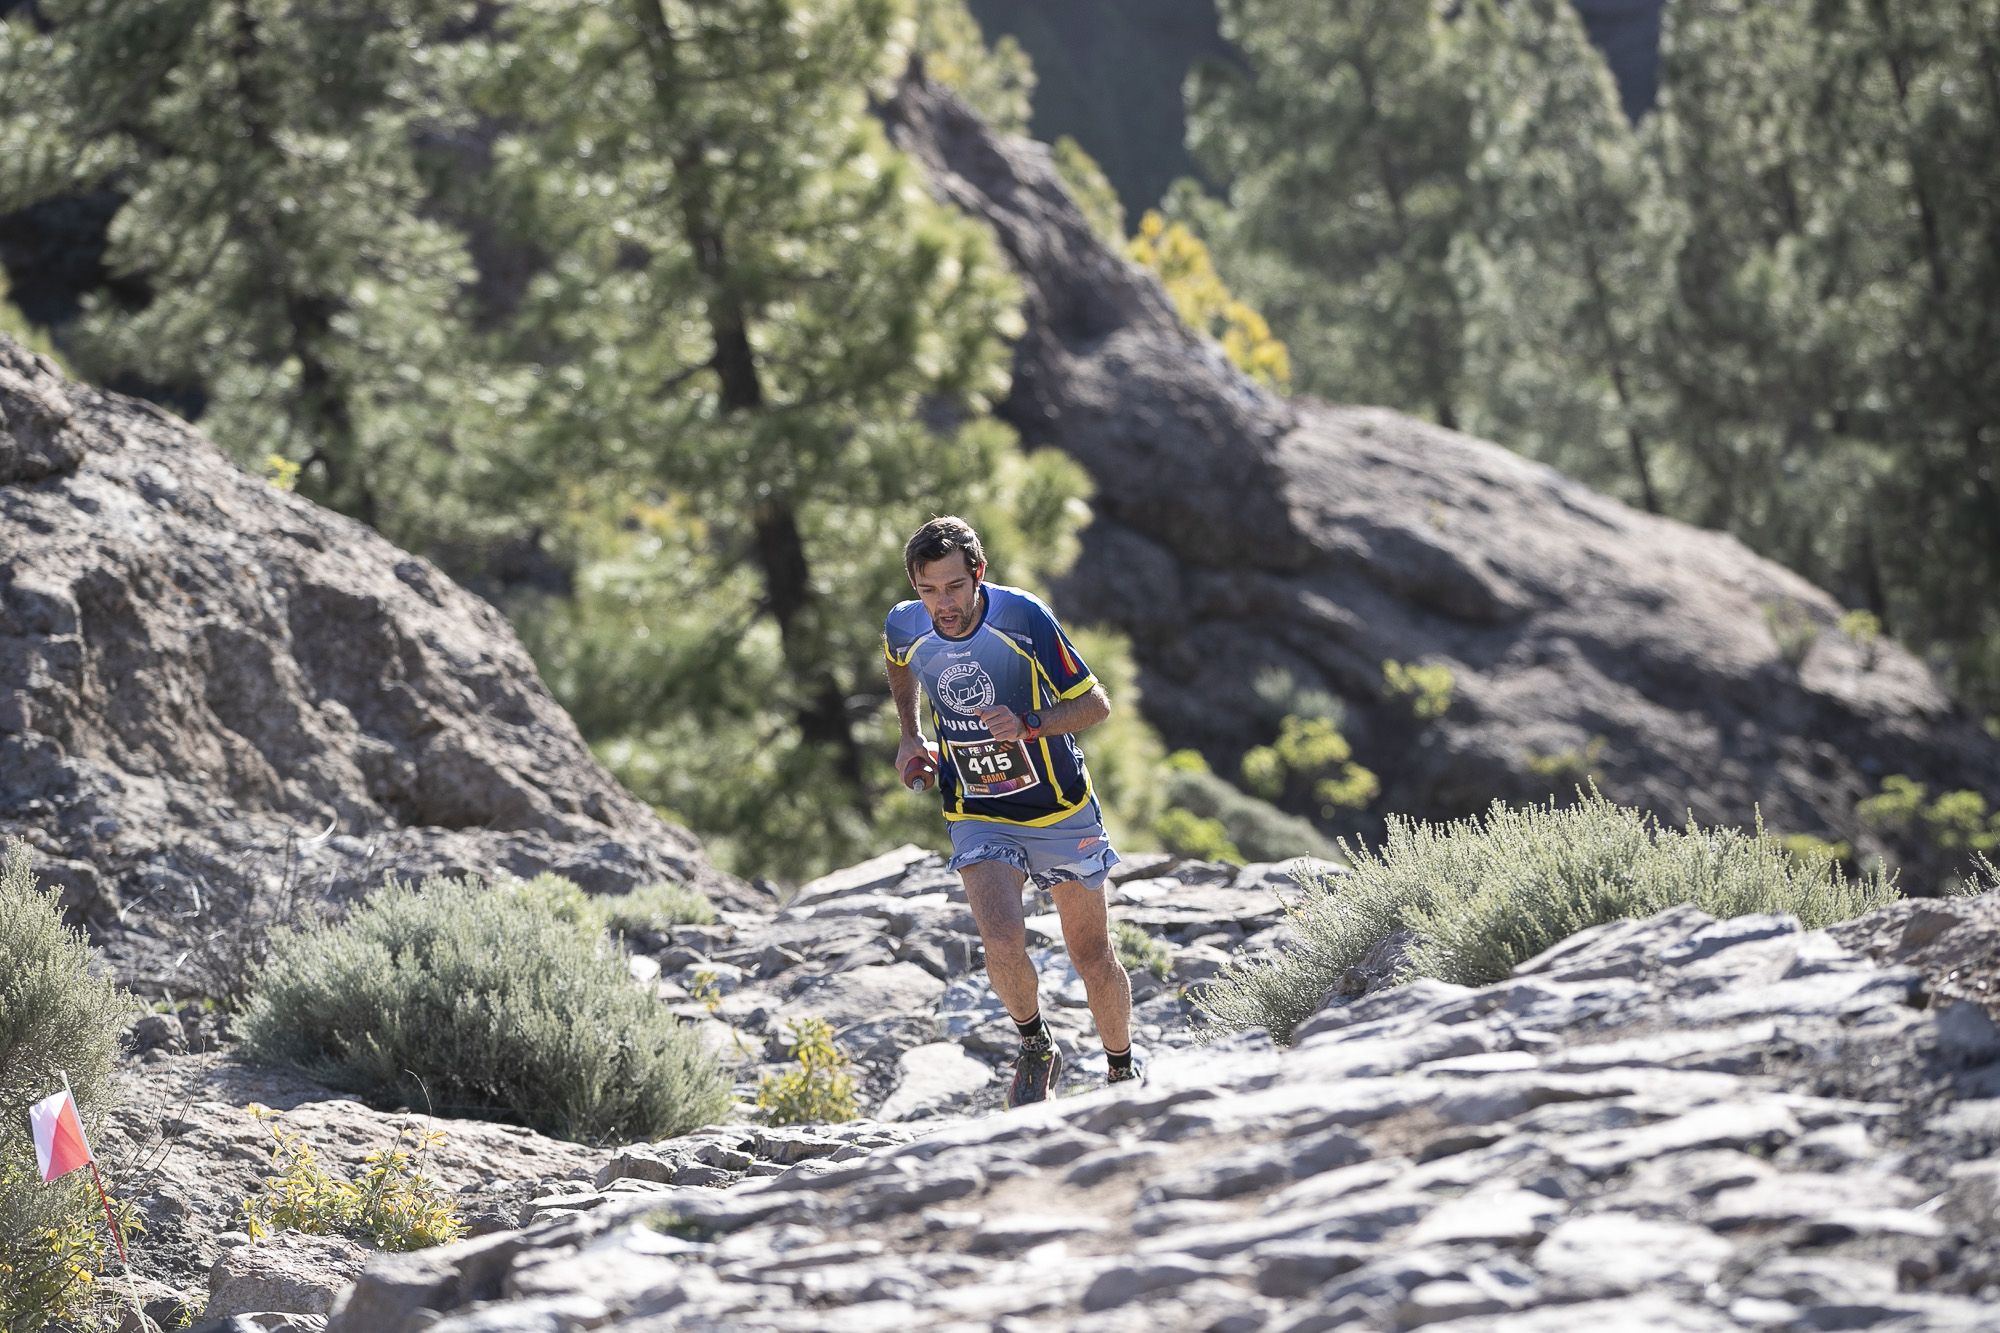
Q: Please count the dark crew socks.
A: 2